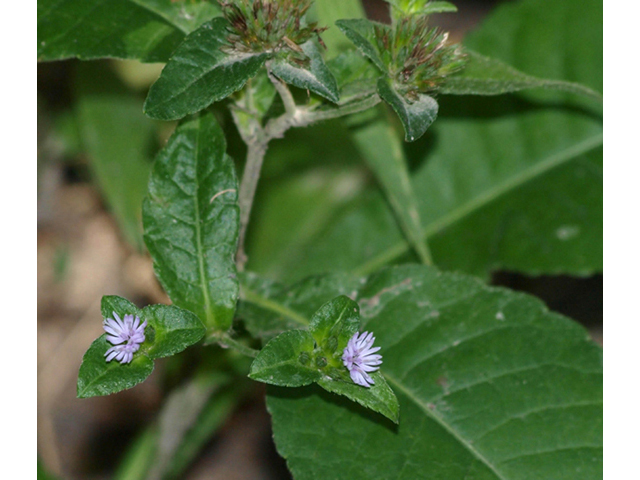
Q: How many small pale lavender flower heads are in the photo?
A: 2